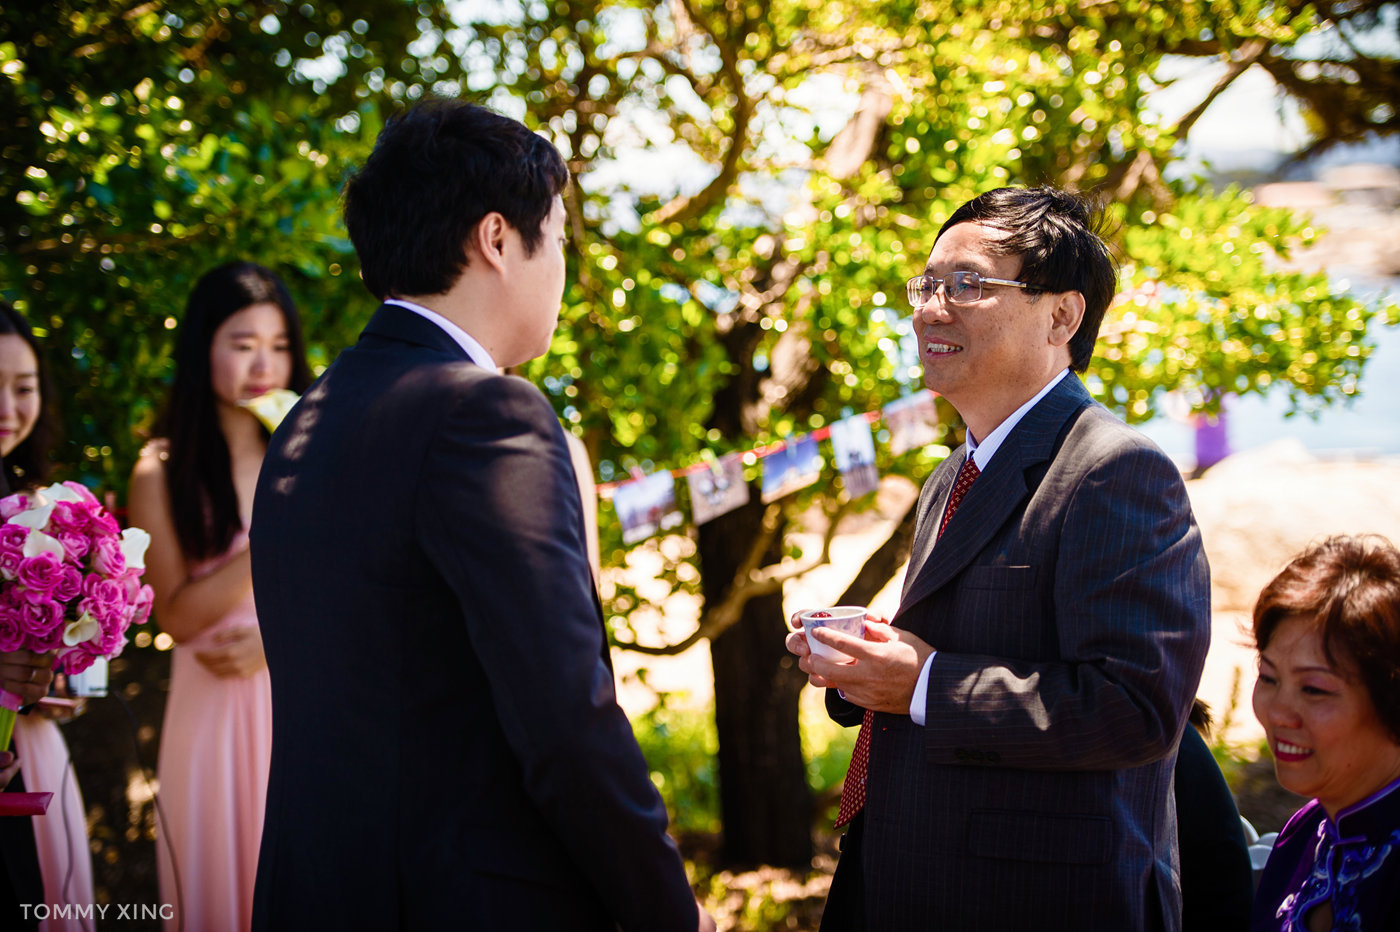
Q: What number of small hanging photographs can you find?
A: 5